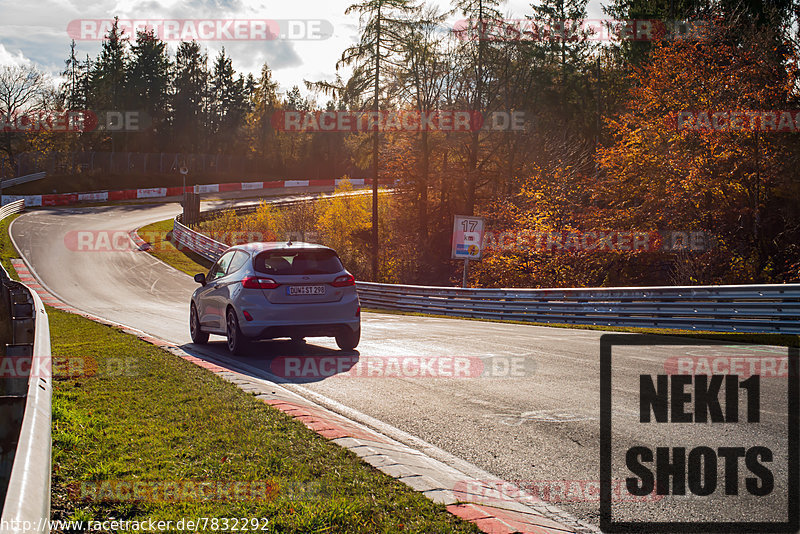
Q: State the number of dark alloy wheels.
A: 2